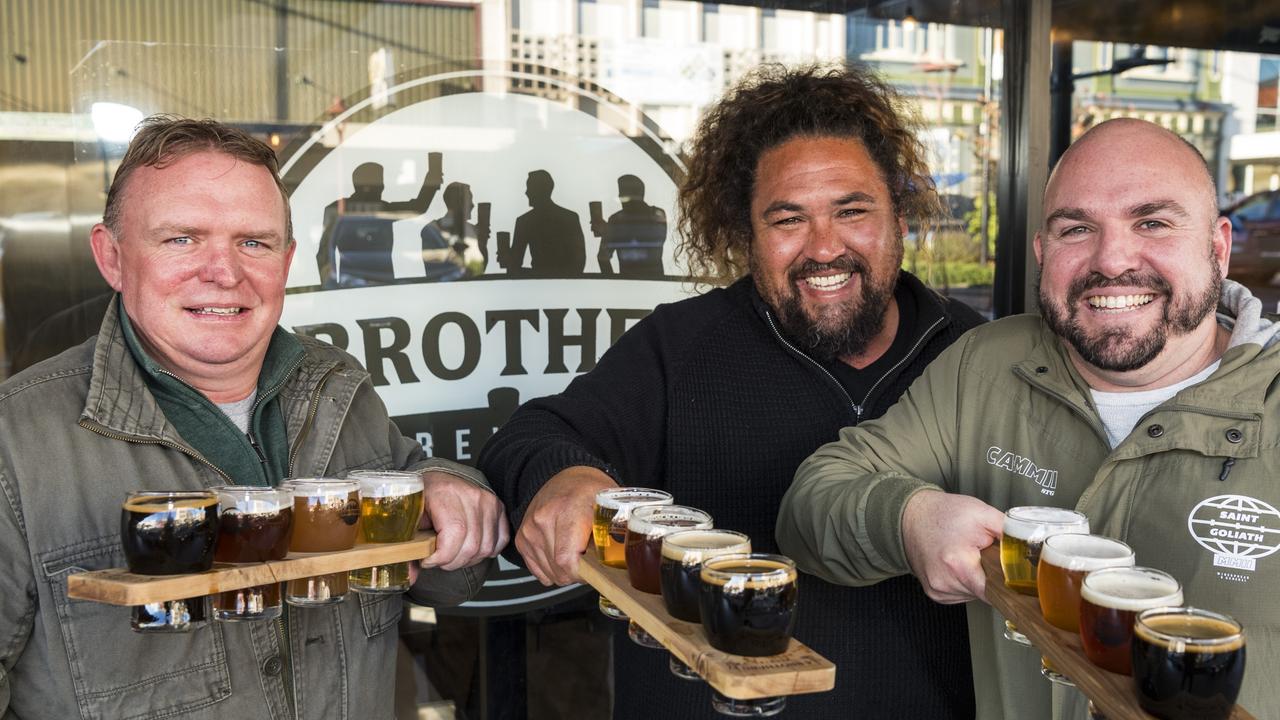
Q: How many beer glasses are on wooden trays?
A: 12